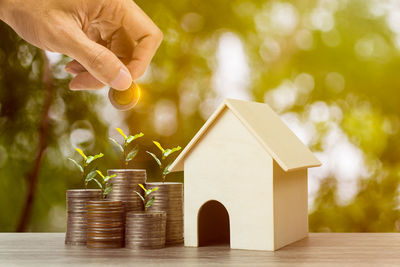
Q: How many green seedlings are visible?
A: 5